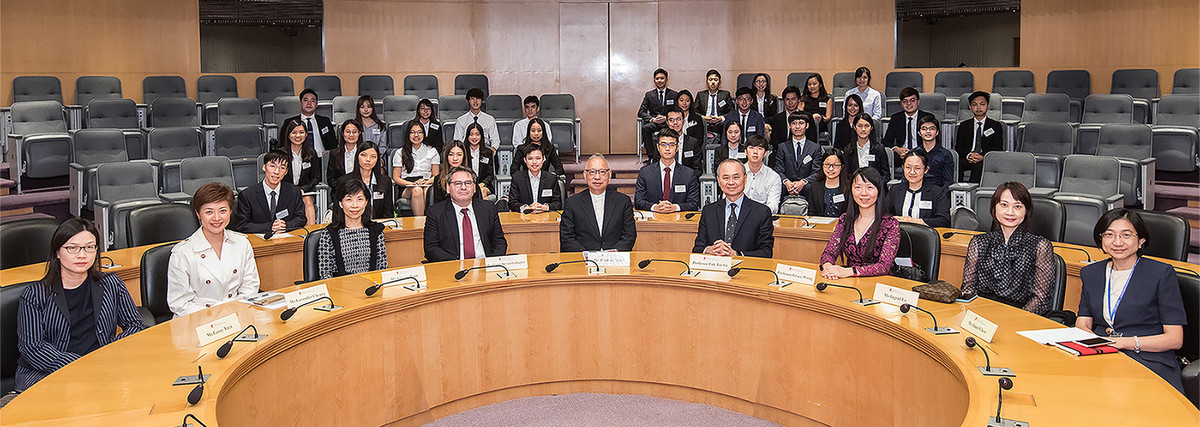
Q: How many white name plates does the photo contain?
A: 9